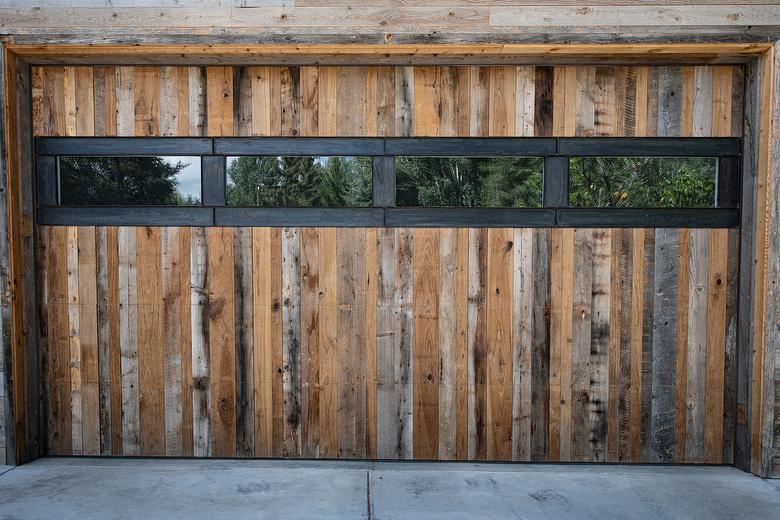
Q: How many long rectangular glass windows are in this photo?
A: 4